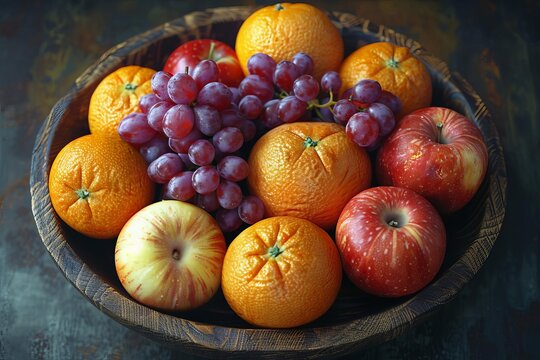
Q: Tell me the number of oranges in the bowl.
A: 6